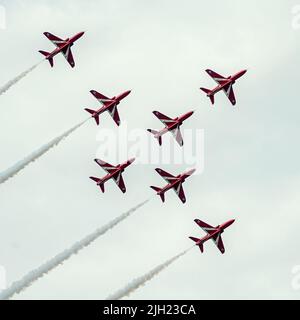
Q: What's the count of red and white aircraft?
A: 7